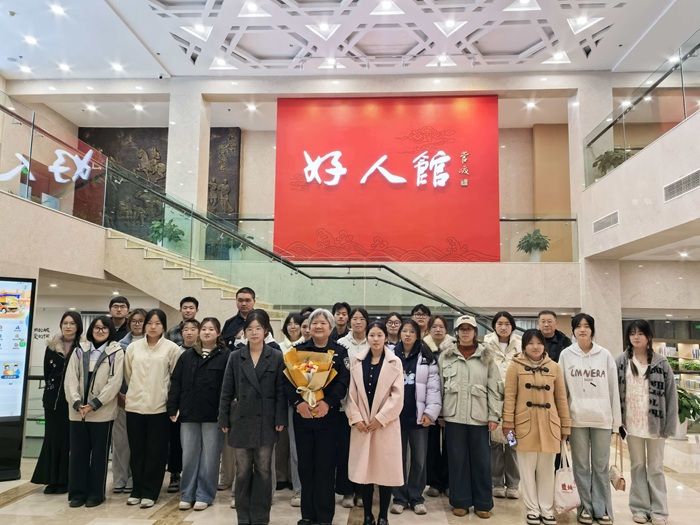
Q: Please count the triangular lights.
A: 11